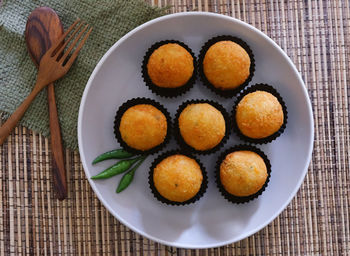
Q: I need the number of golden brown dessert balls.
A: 7